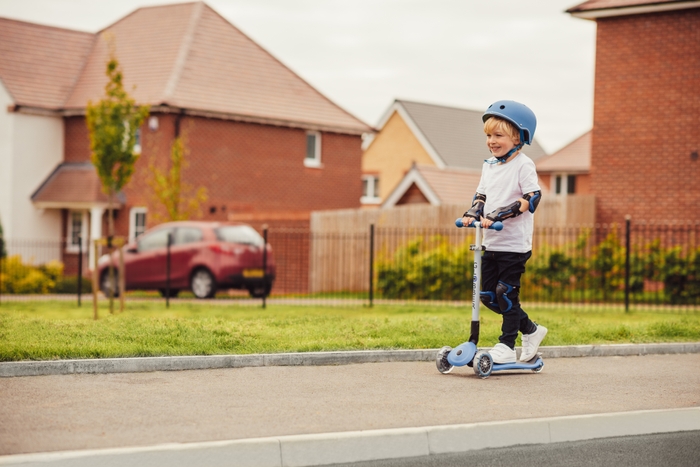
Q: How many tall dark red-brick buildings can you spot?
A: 2